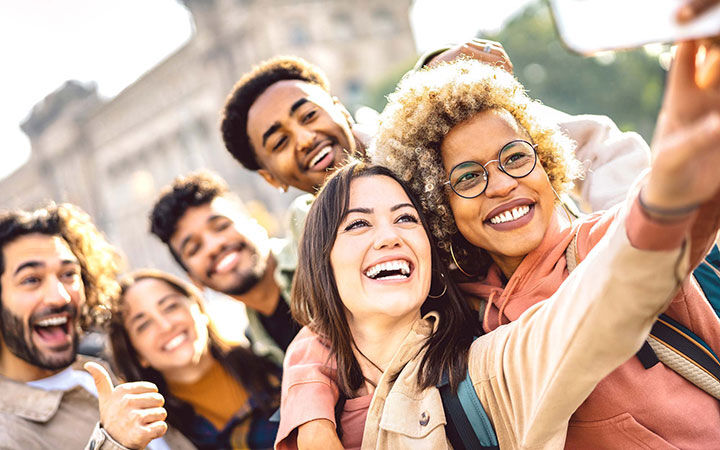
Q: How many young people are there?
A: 6